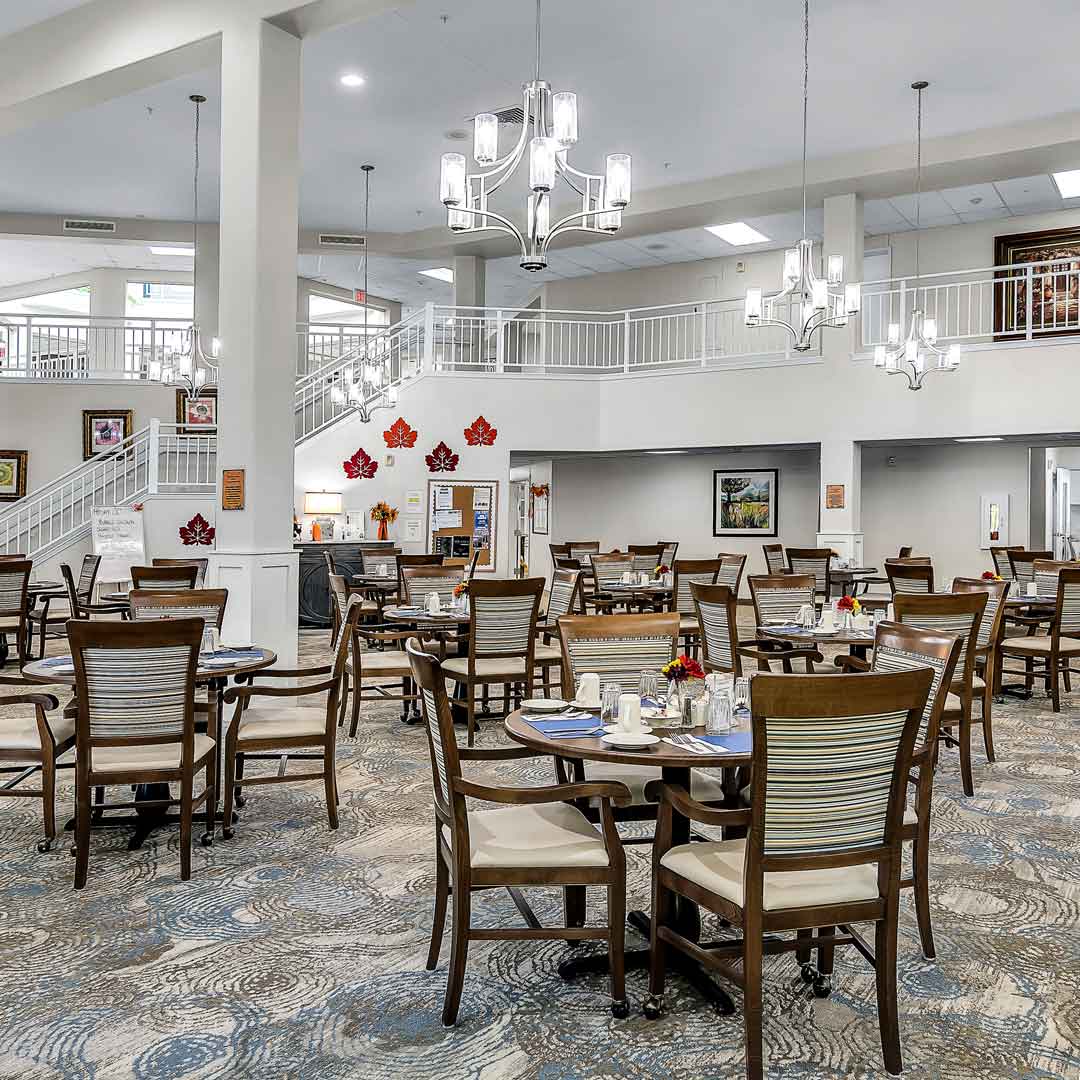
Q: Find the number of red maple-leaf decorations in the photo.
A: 5